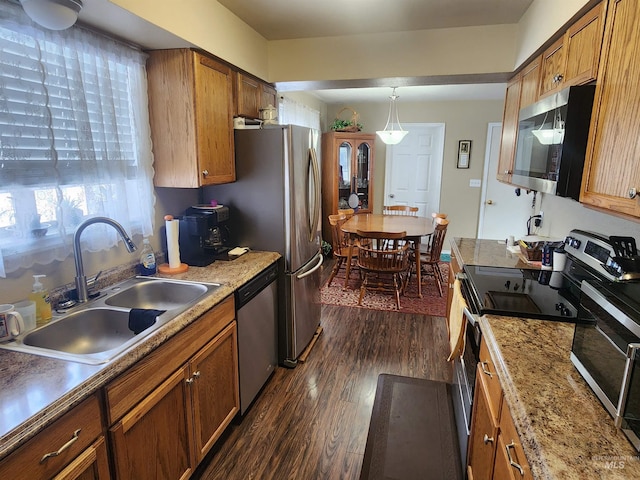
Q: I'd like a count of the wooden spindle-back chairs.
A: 6